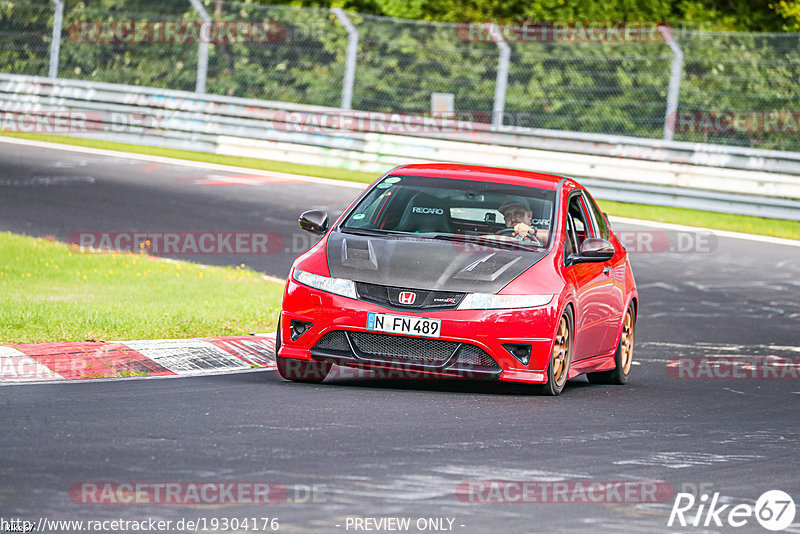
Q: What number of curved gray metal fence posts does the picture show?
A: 5